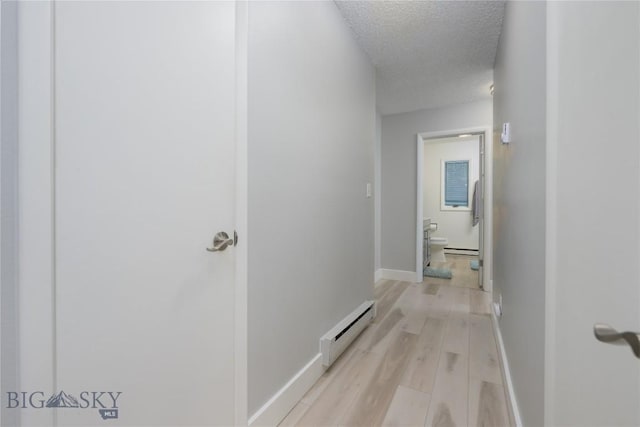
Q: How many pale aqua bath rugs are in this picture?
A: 2